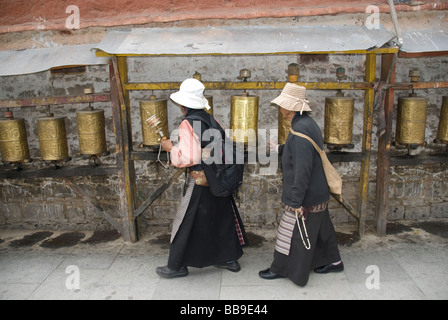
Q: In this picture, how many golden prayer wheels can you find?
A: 10